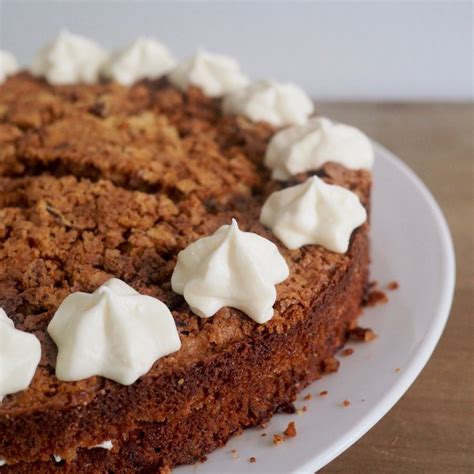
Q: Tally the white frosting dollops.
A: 10